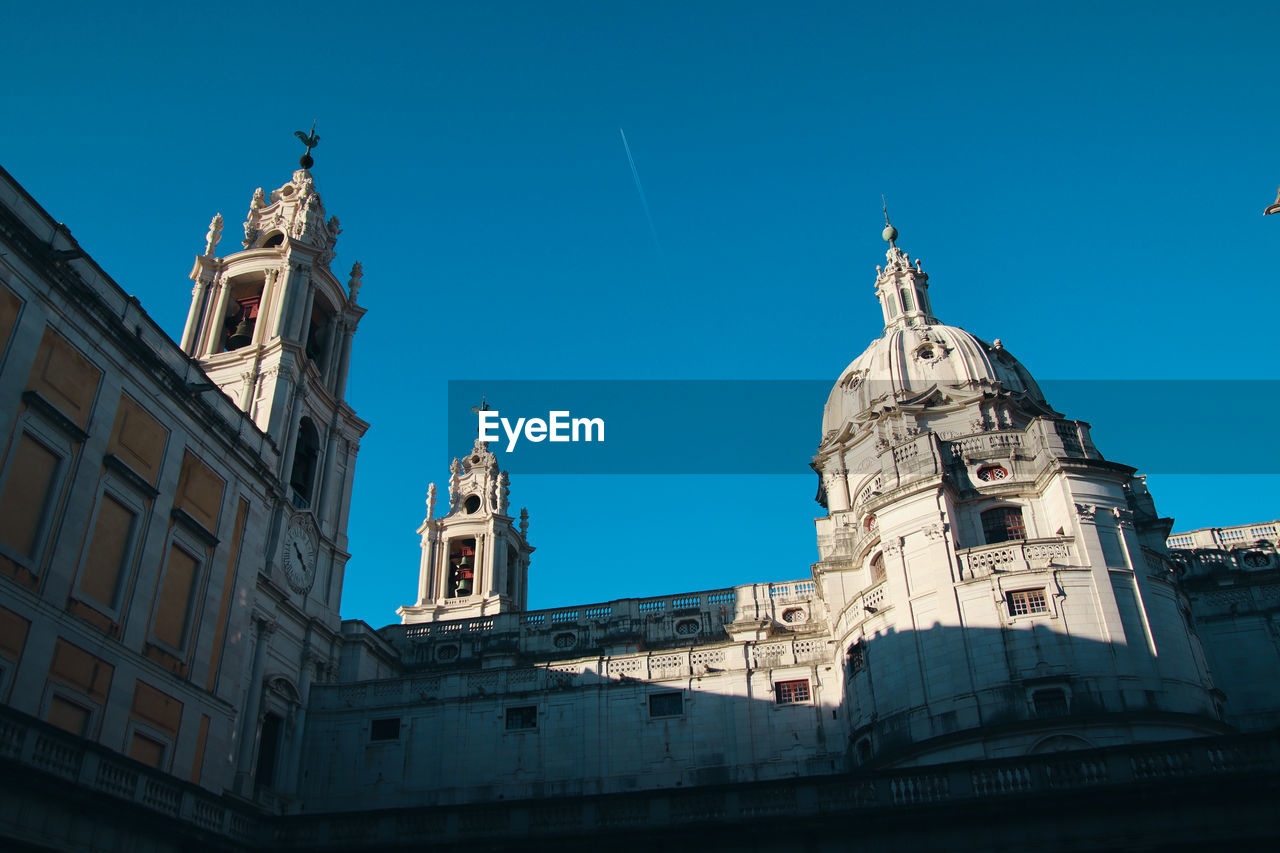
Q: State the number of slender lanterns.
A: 1